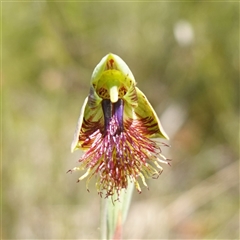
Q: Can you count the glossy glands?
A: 2